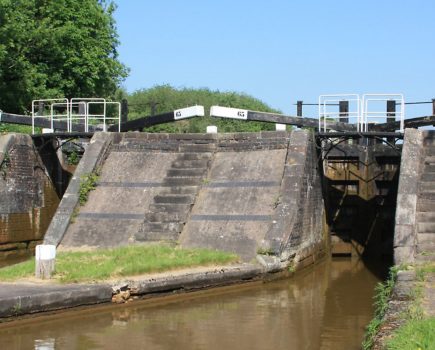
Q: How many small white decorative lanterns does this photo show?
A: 0